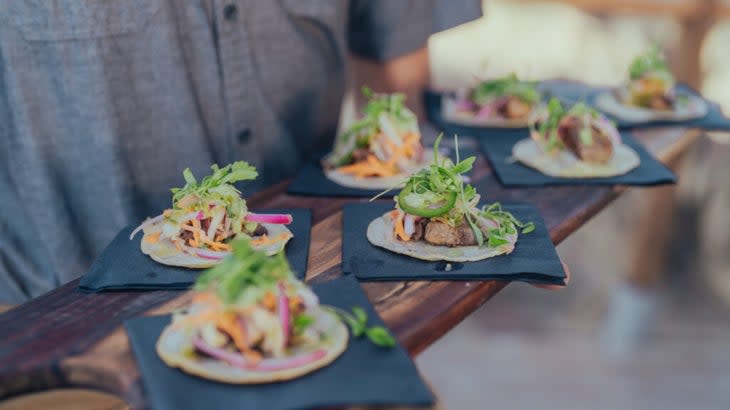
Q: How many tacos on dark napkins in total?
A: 7